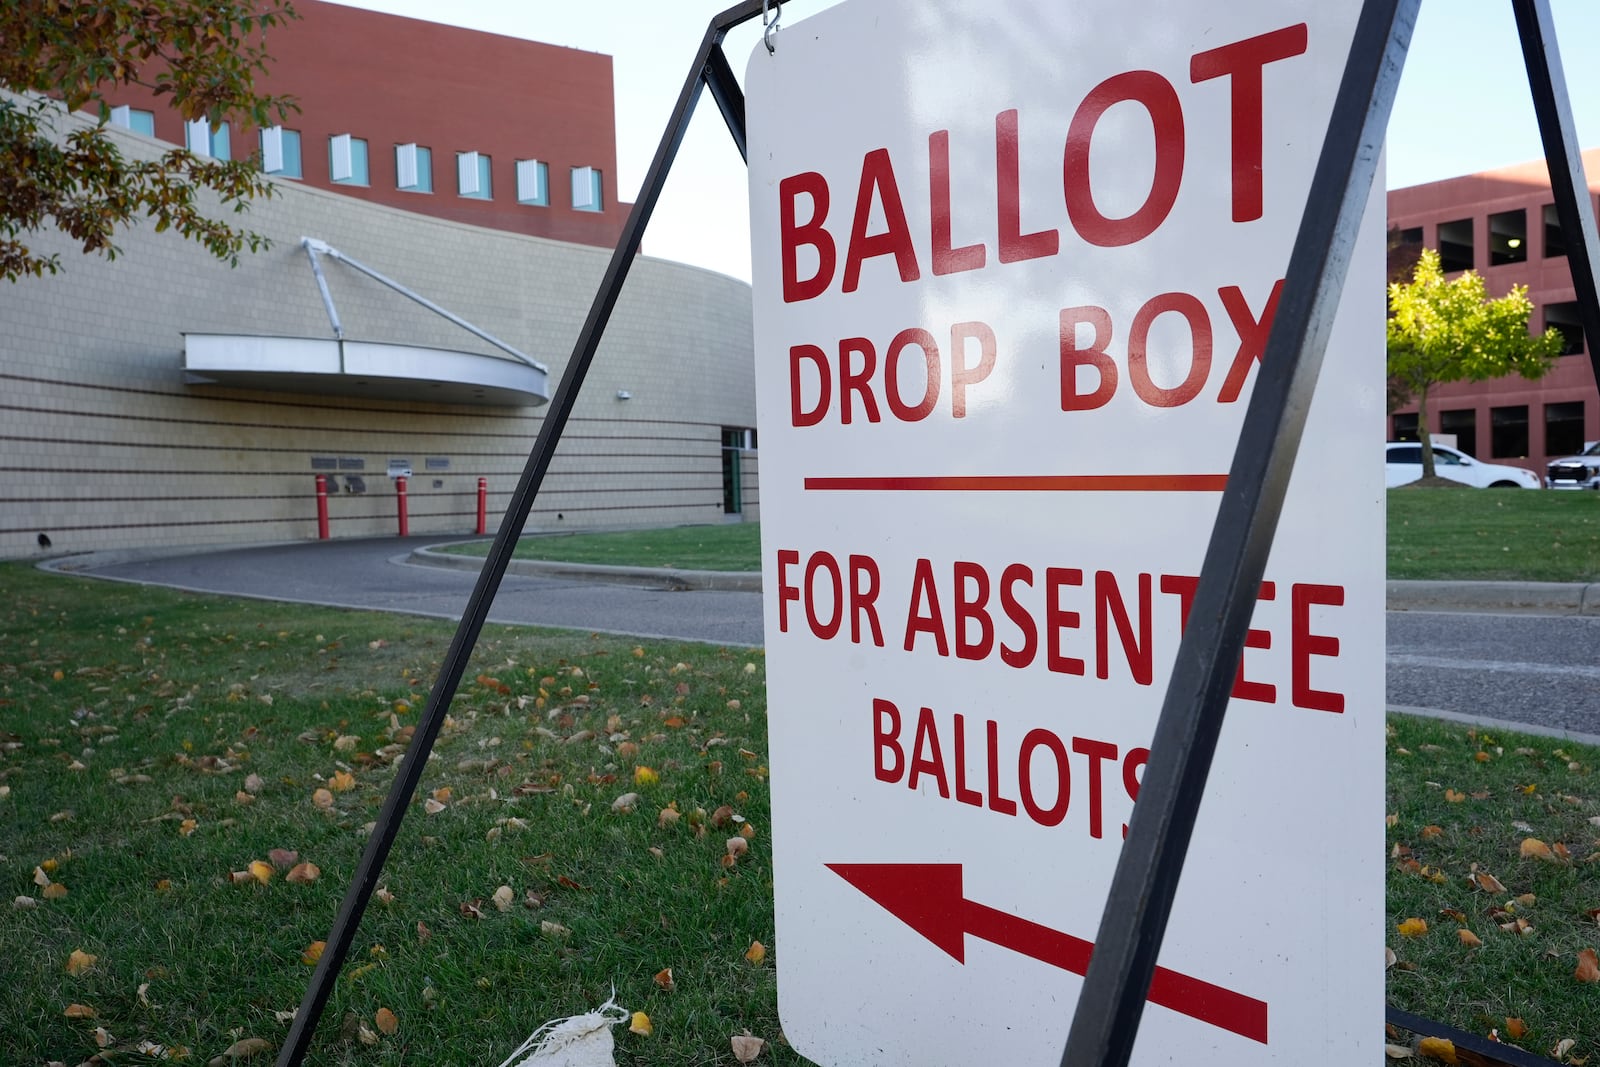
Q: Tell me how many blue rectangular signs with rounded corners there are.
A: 0